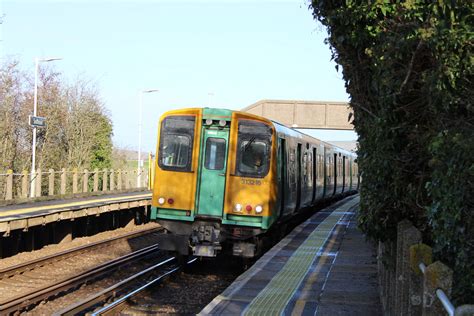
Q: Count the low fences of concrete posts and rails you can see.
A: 2